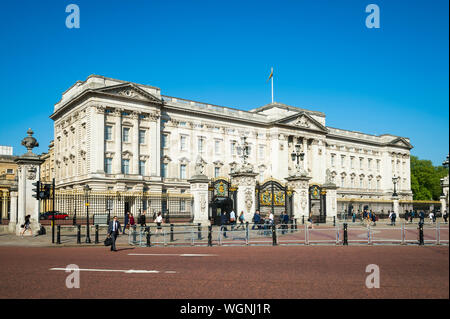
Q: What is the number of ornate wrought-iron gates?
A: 3